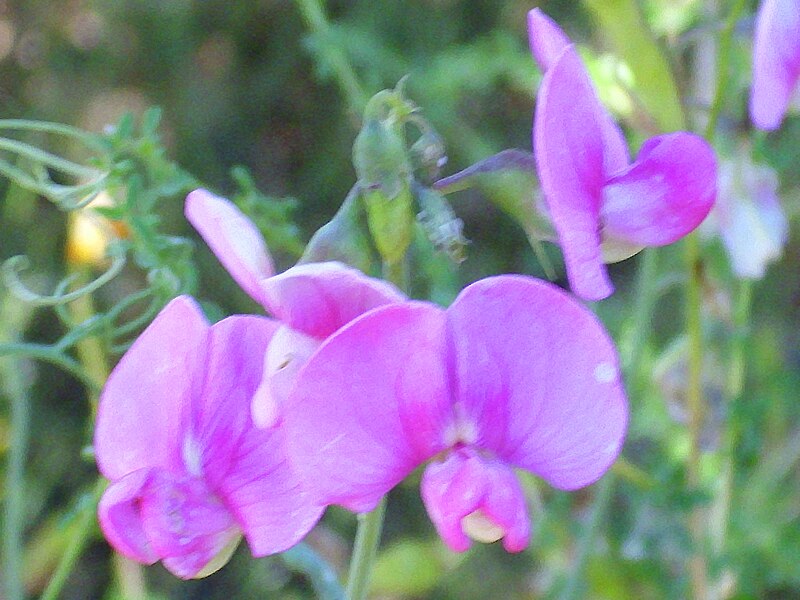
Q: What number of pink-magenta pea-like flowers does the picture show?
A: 5